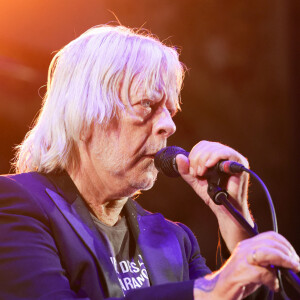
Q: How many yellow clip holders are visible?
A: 0